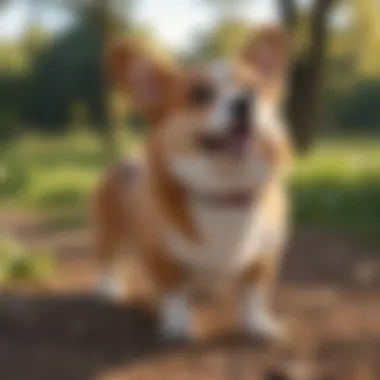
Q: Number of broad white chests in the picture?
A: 1